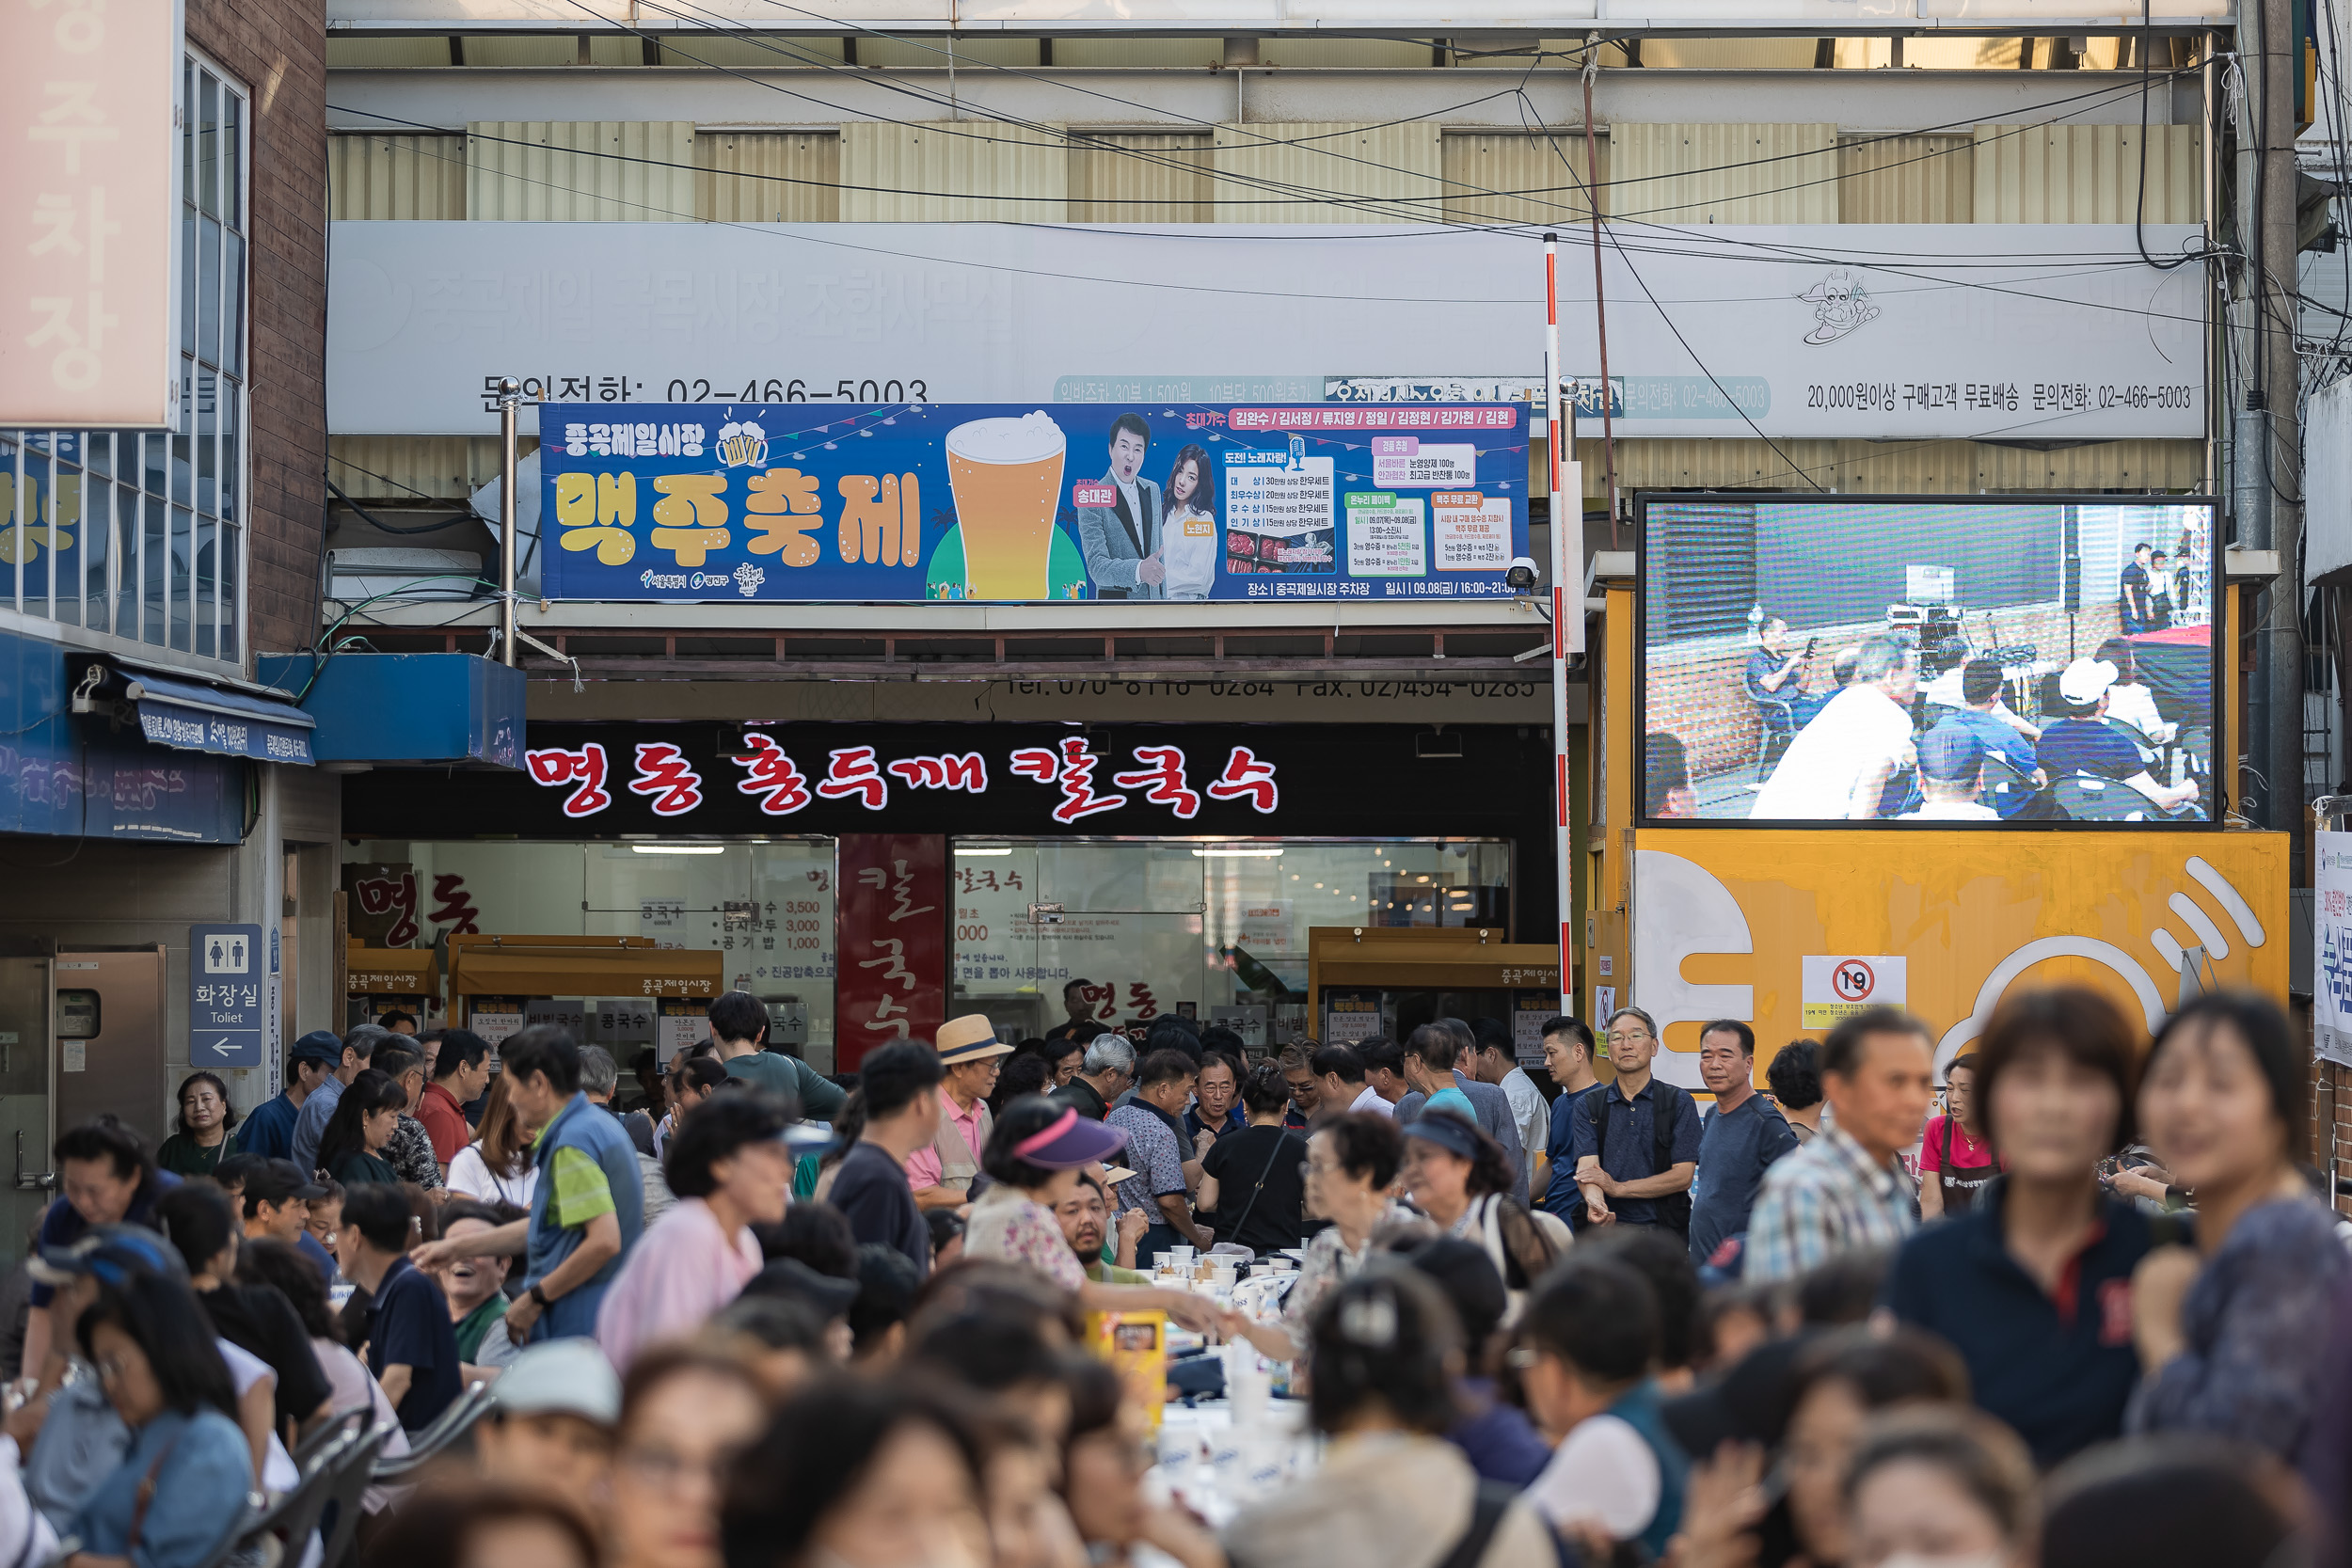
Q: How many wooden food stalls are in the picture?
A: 3